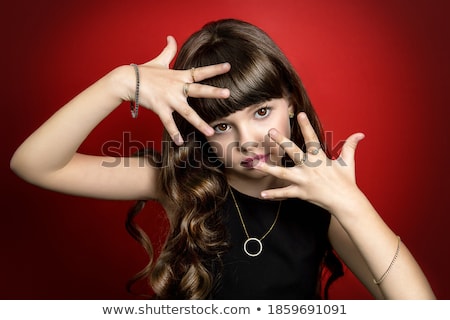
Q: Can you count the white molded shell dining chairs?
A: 0